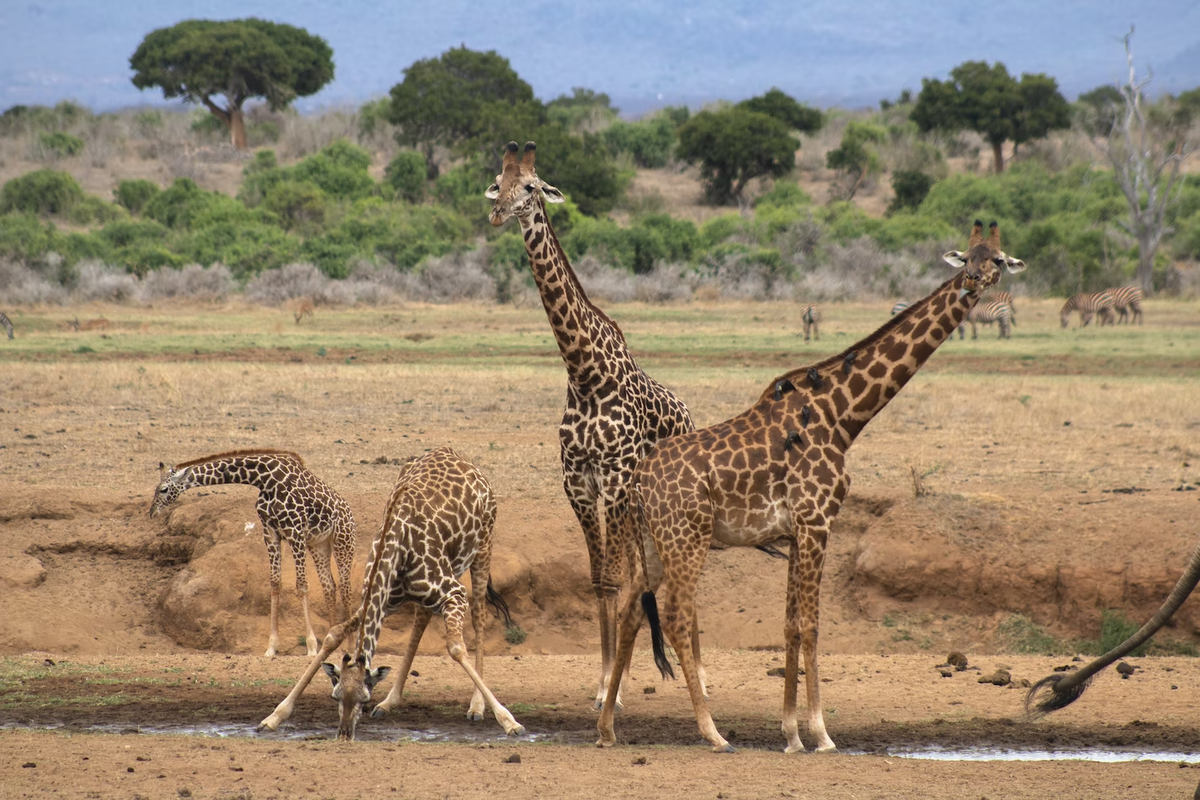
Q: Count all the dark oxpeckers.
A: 5